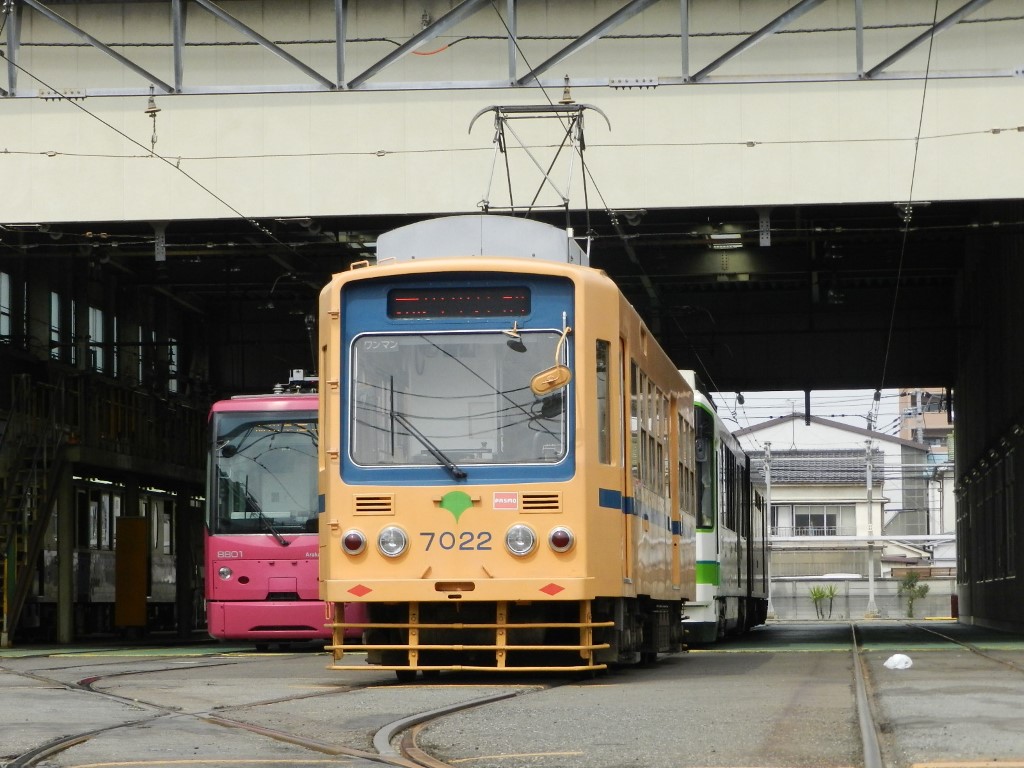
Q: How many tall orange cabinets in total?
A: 1